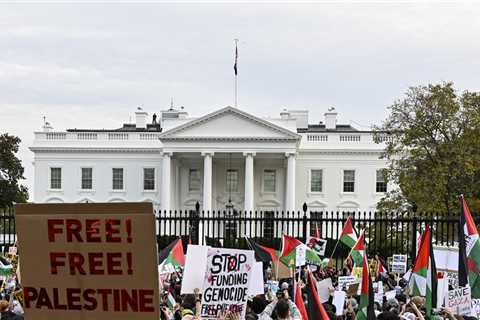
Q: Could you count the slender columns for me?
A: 4